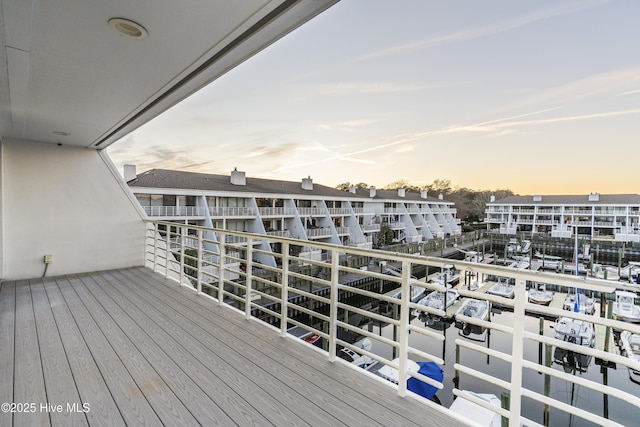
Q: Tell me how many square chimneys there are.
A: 11